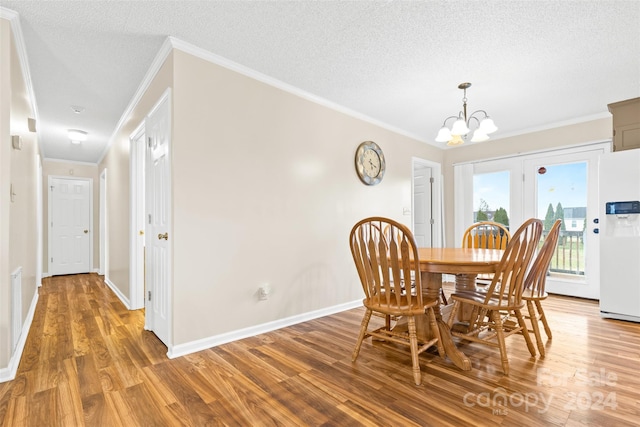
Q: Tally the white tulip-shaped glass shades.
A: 5